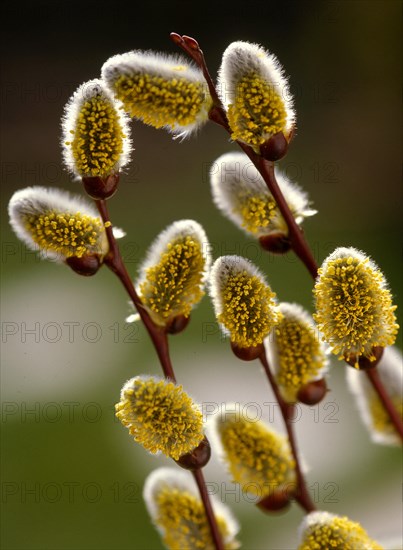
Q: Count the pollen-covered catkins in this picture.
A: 14